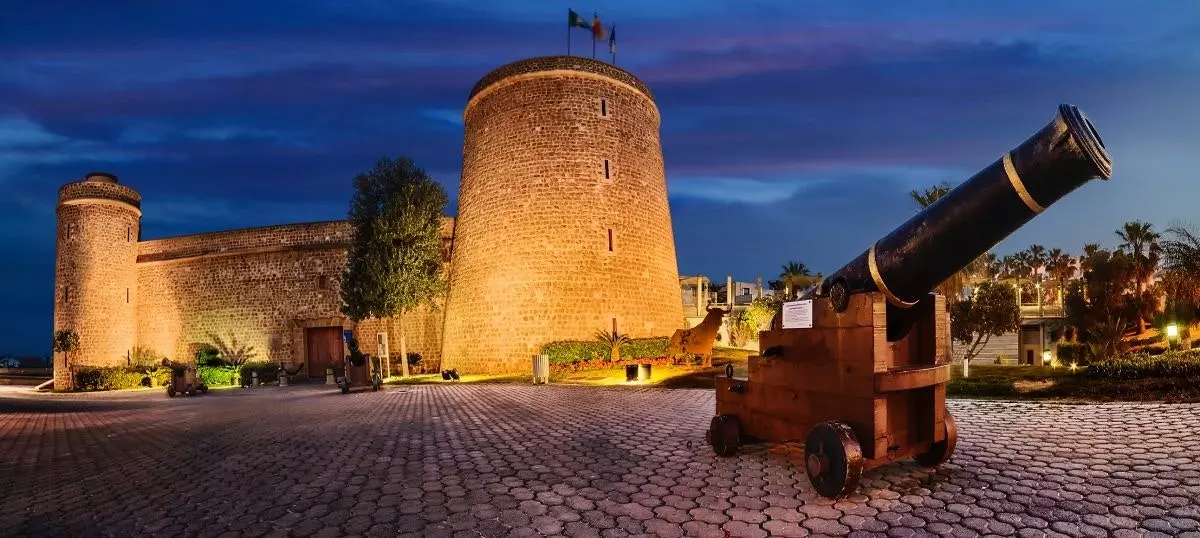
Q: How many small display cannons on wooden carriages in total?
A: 2